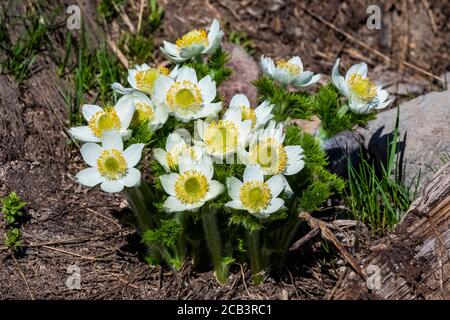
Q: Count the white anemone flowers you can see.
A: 14